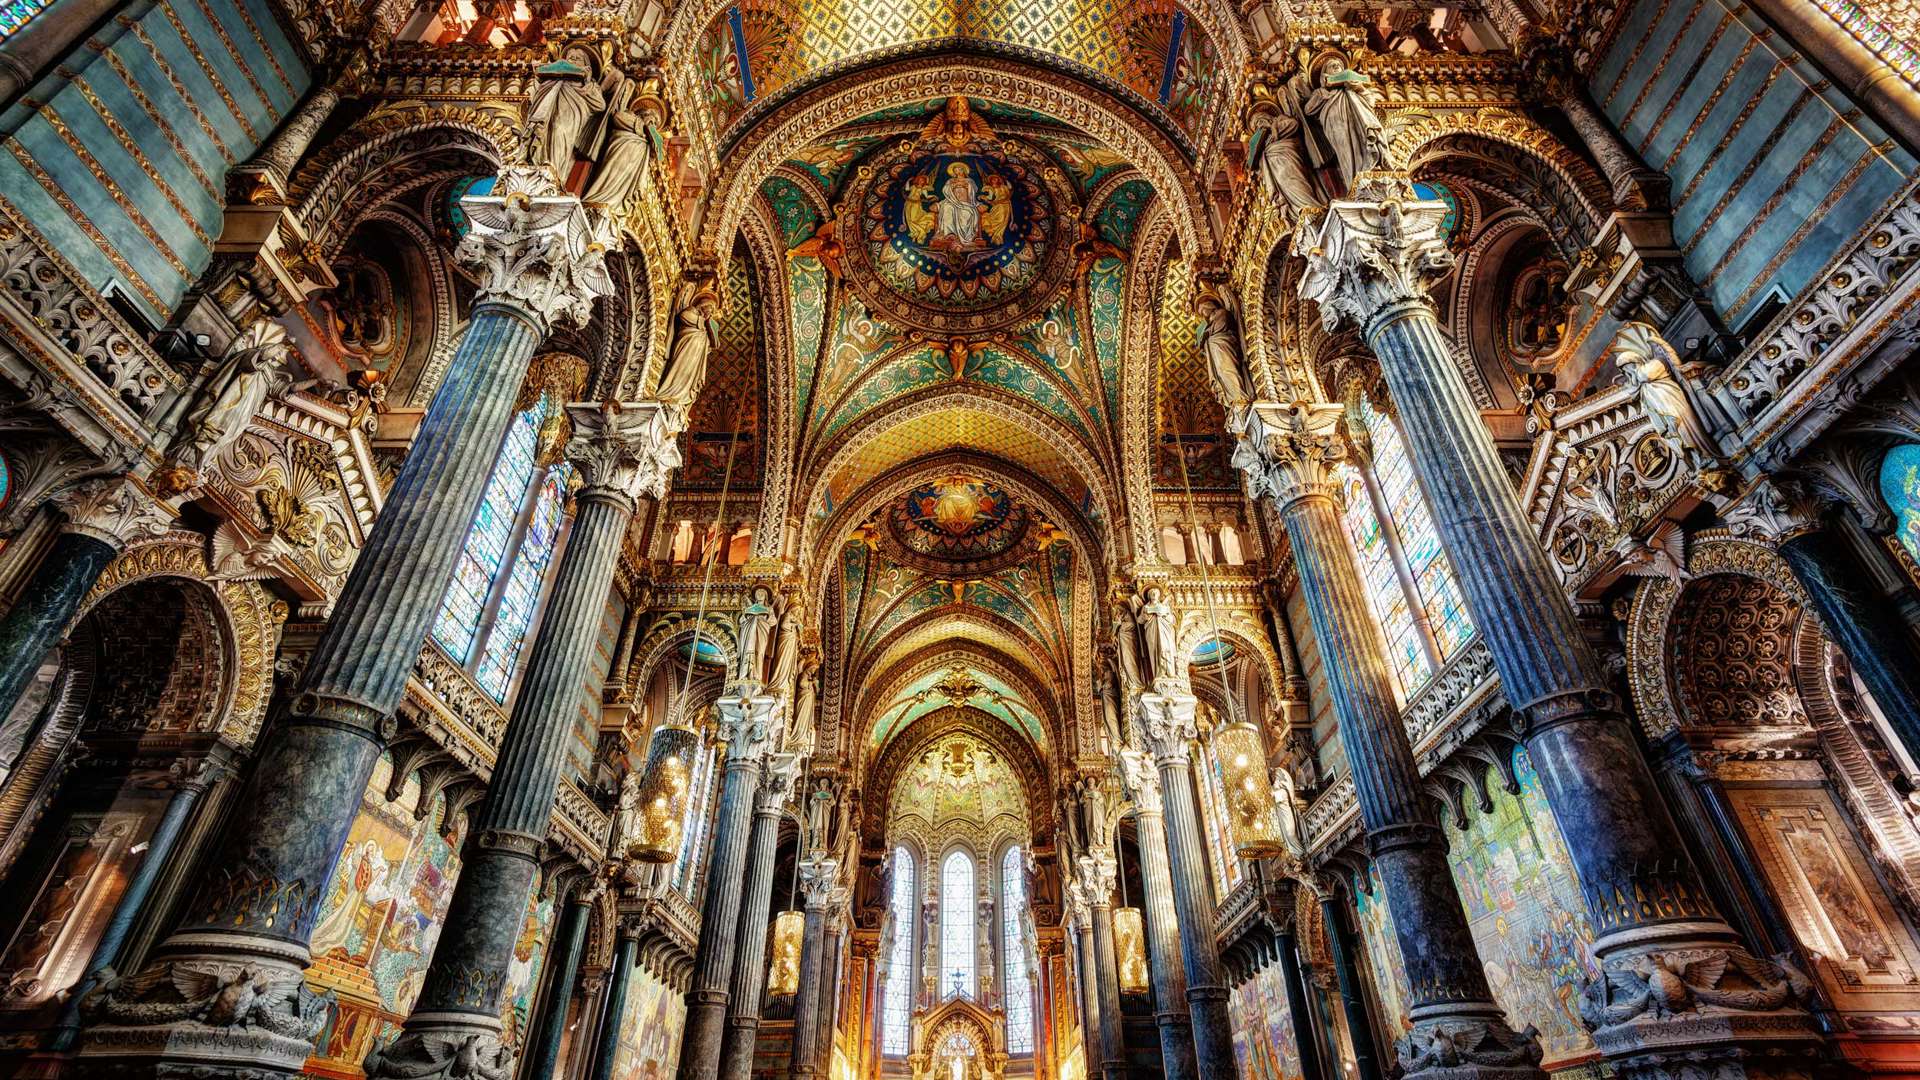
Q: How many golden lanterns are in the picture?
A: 4